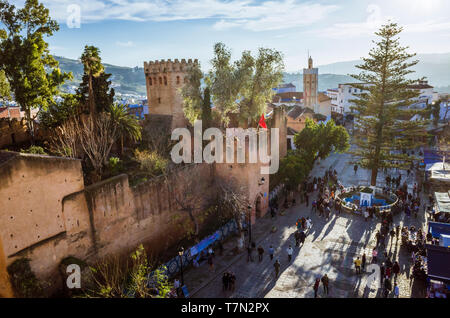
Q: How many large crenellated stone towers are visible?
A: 1